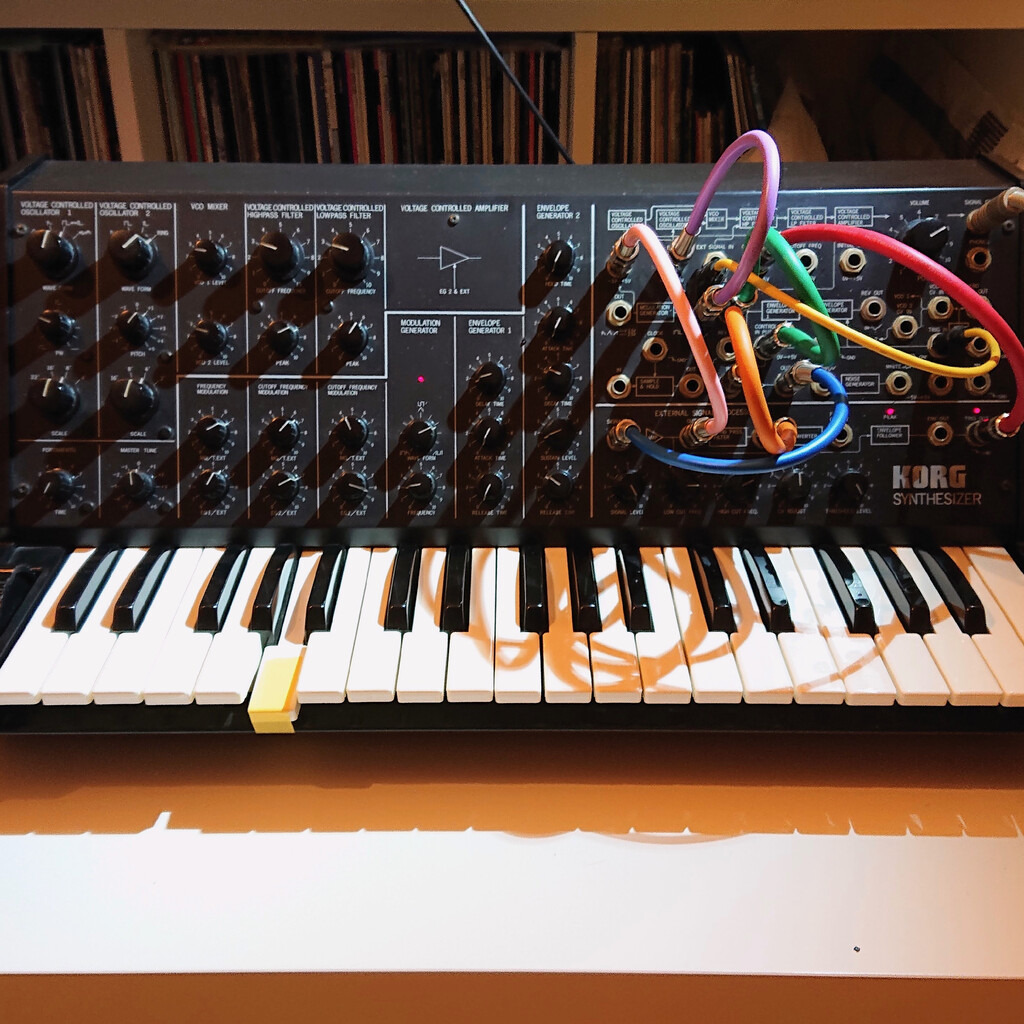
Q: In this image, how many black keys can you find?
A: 15